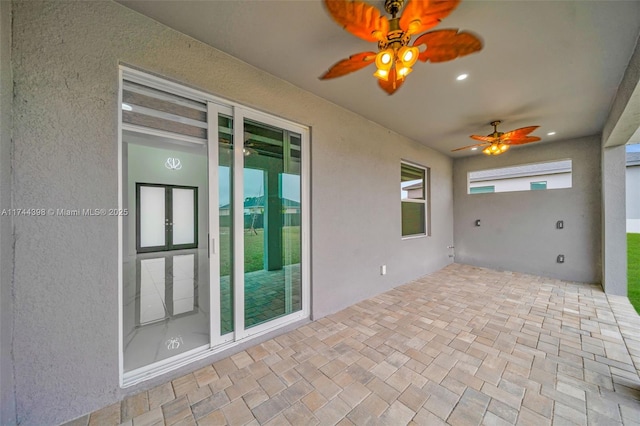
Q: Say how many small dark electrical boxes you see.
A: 3